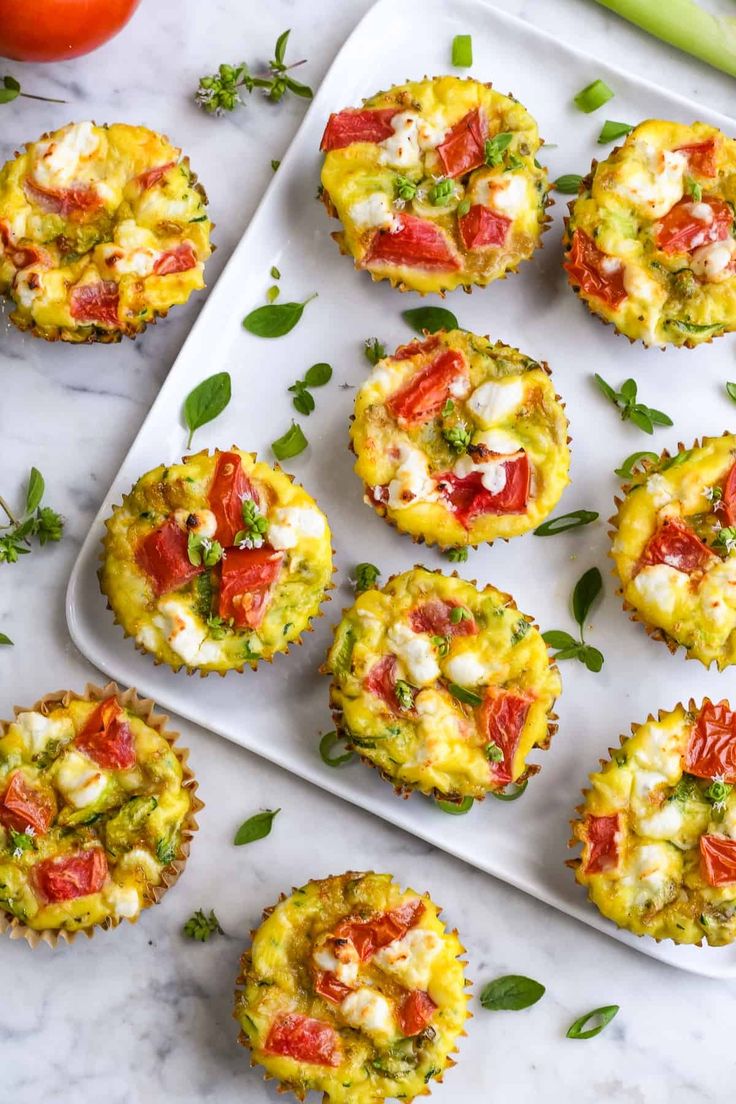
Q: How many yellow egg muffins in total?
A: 10